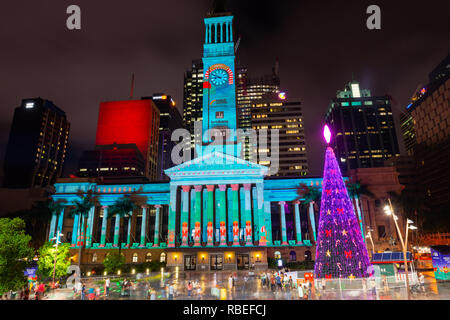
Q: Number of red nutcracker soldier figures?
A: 6